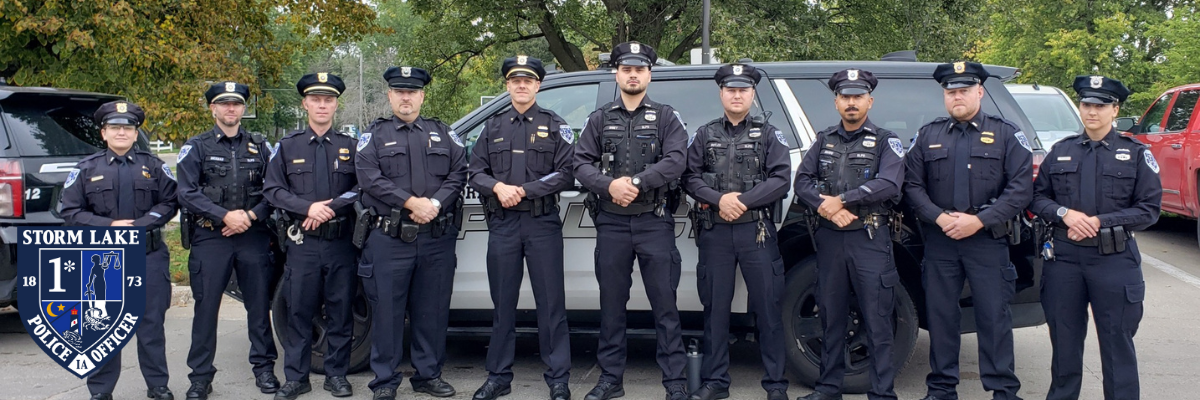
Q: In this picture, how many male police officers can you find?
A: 8